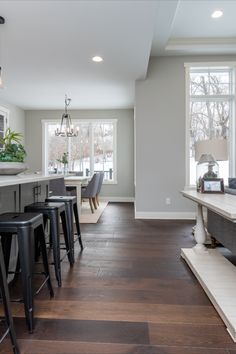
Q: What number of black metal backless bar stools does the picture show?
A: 4